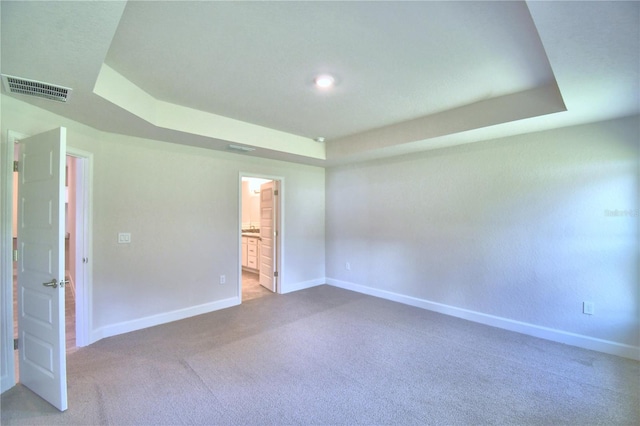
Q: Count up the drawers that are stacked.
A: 3